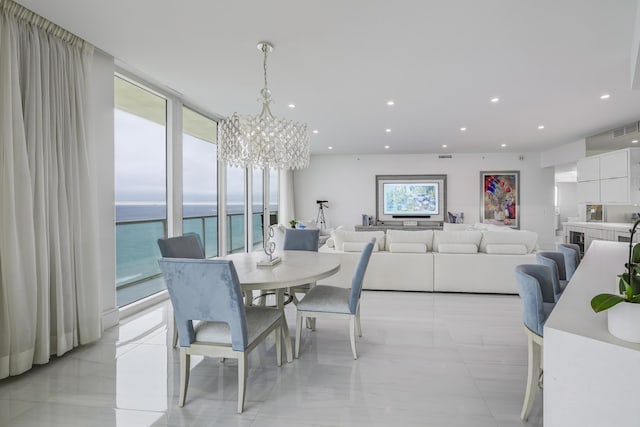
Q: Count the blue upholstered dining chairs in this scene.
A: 4